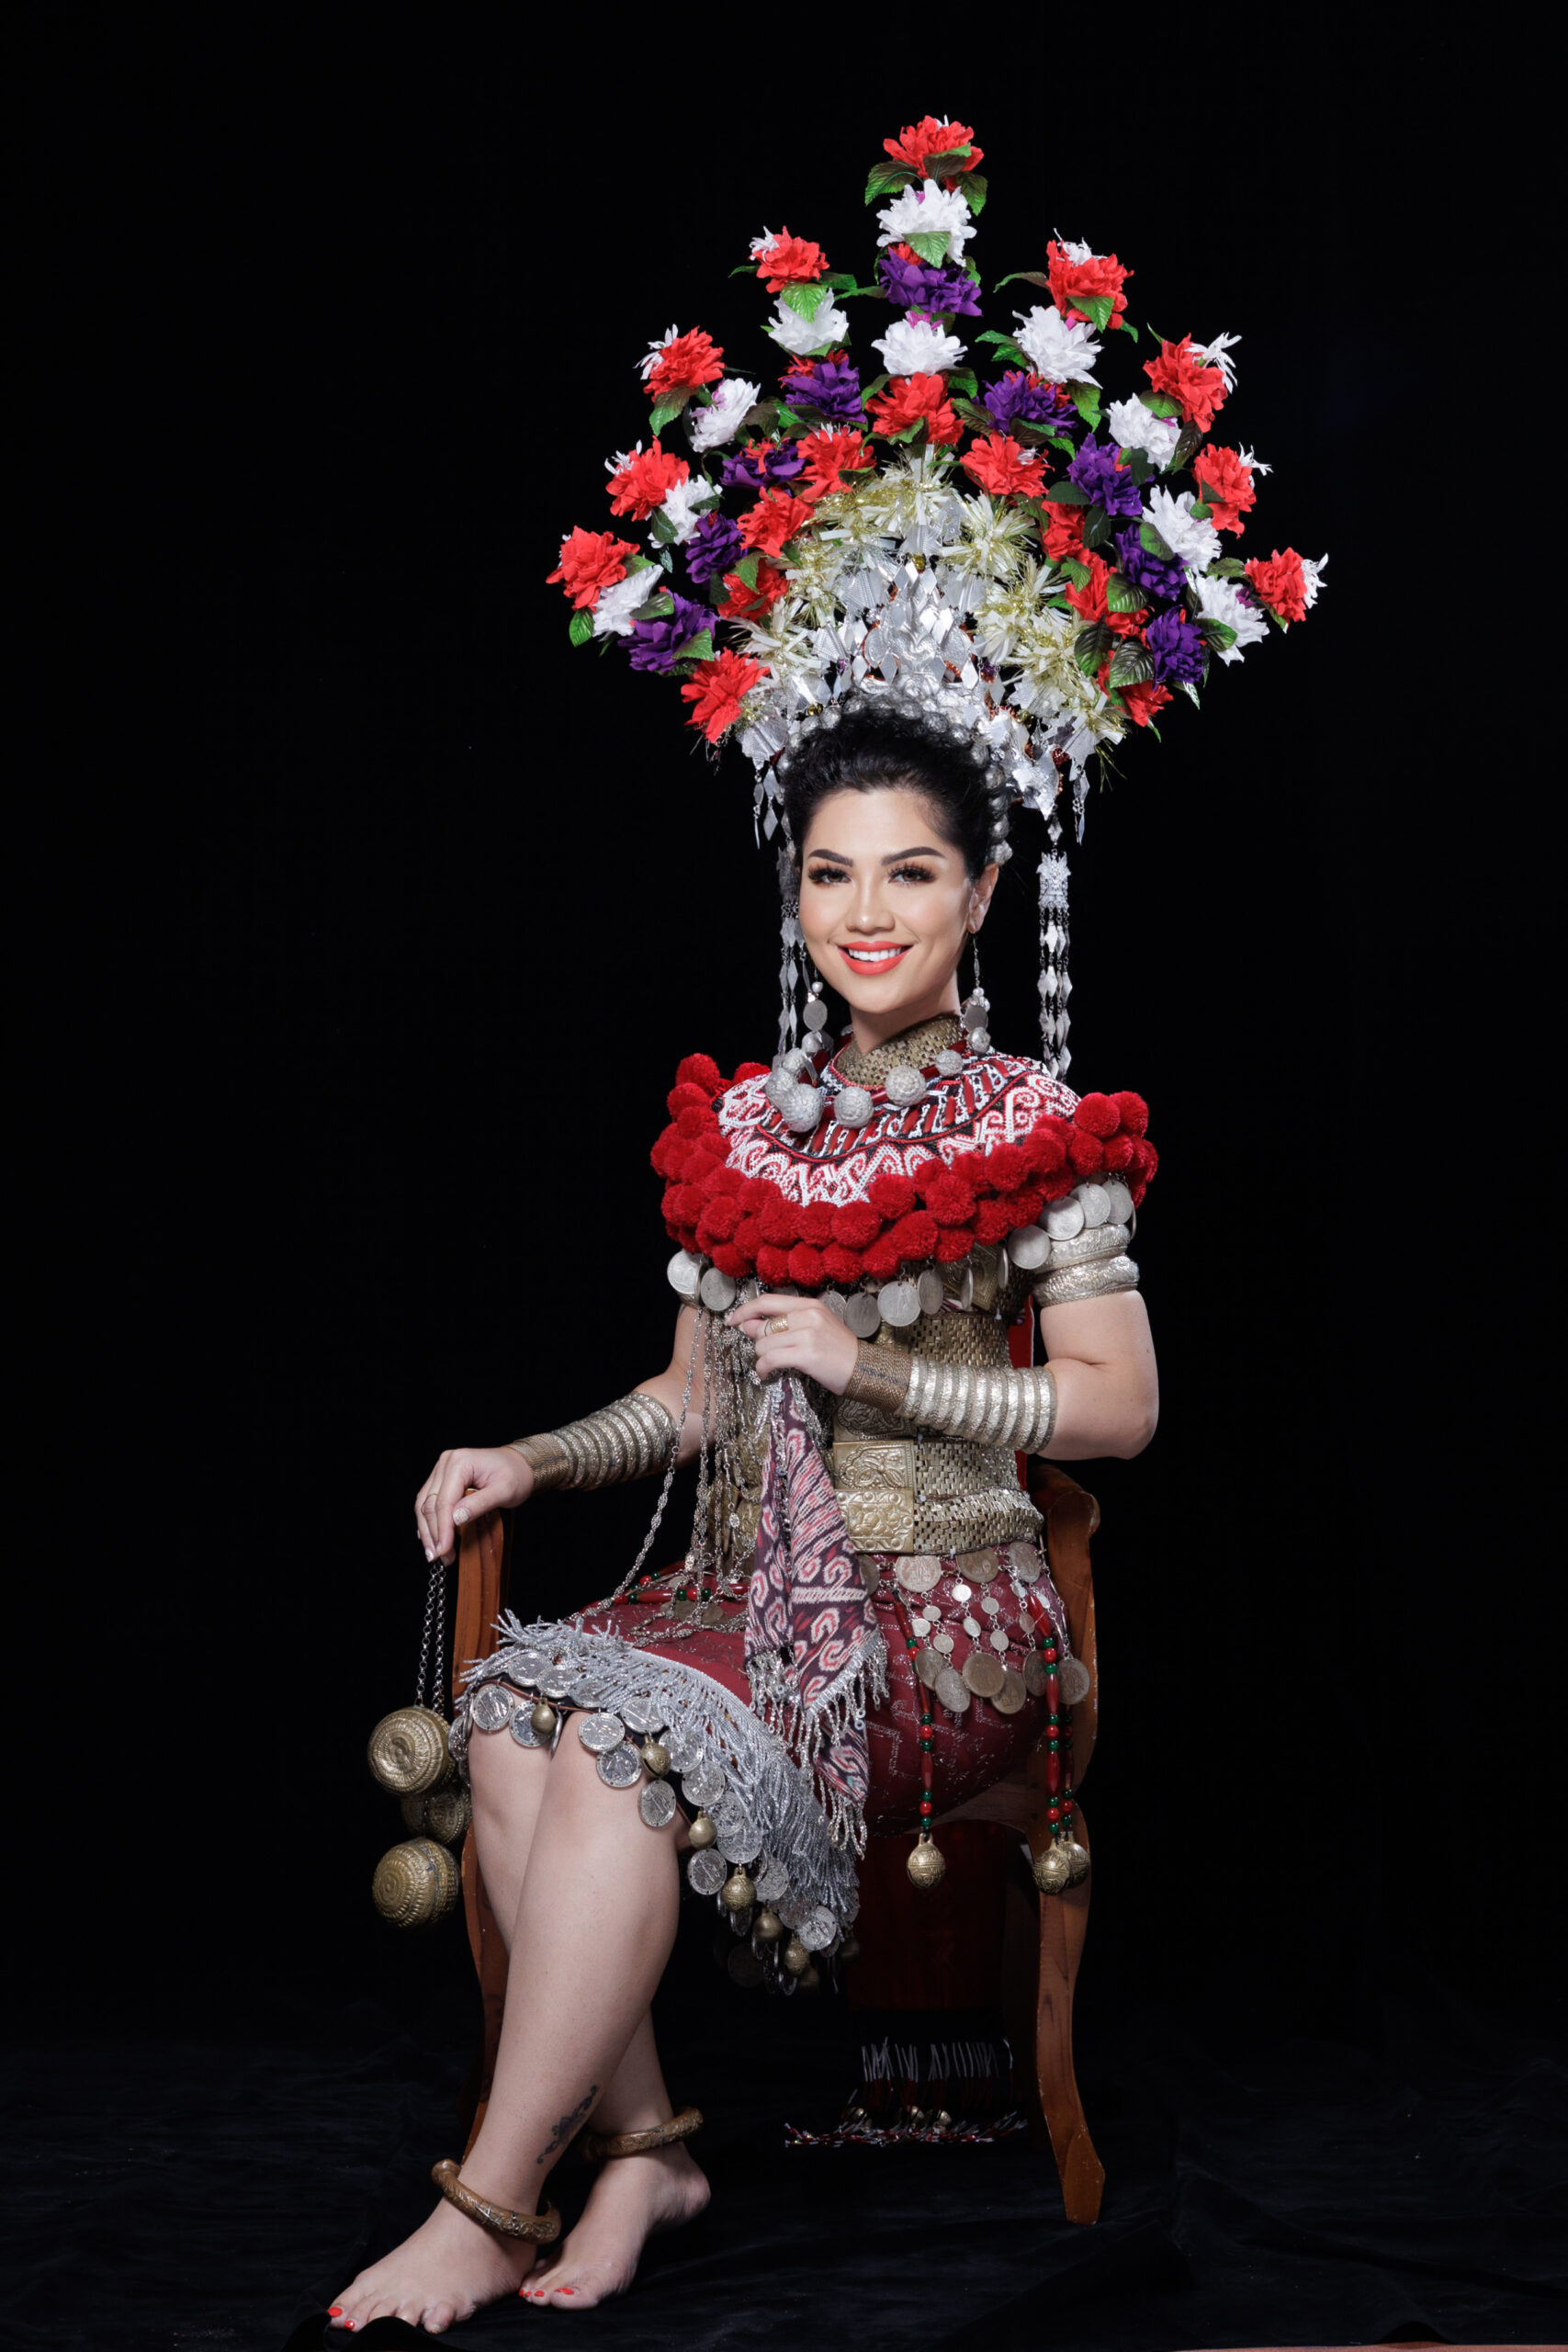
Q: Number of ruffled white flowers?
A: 10